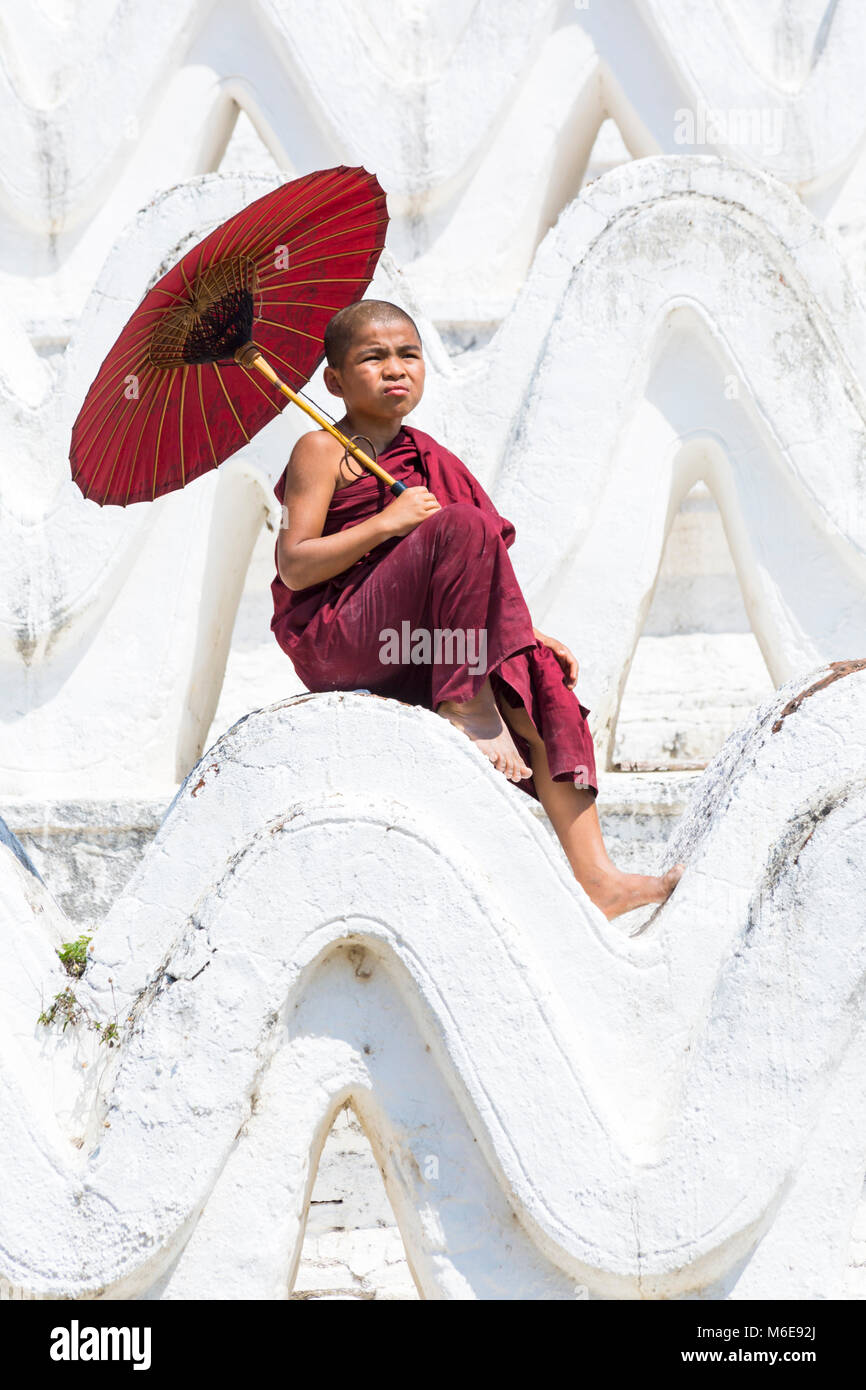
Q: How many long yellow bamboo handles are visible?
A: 1